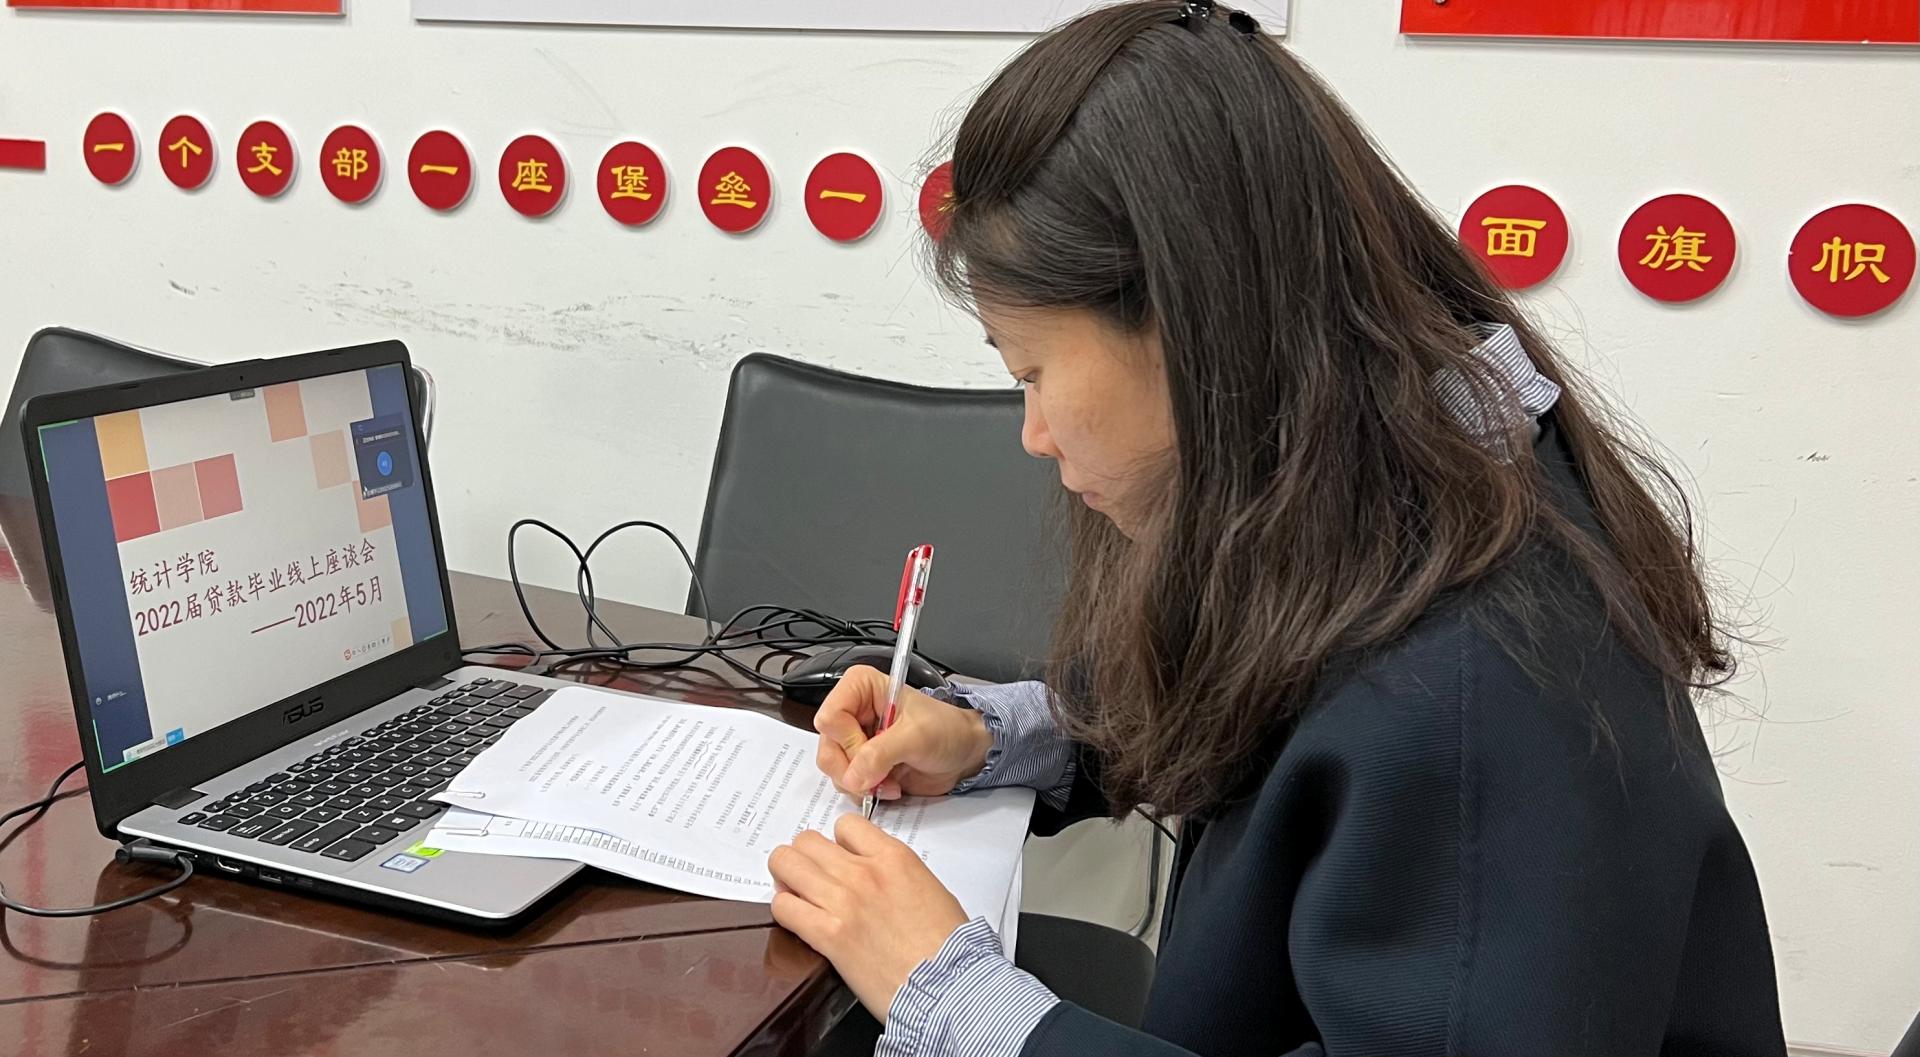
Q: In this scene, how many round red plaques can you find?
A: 13